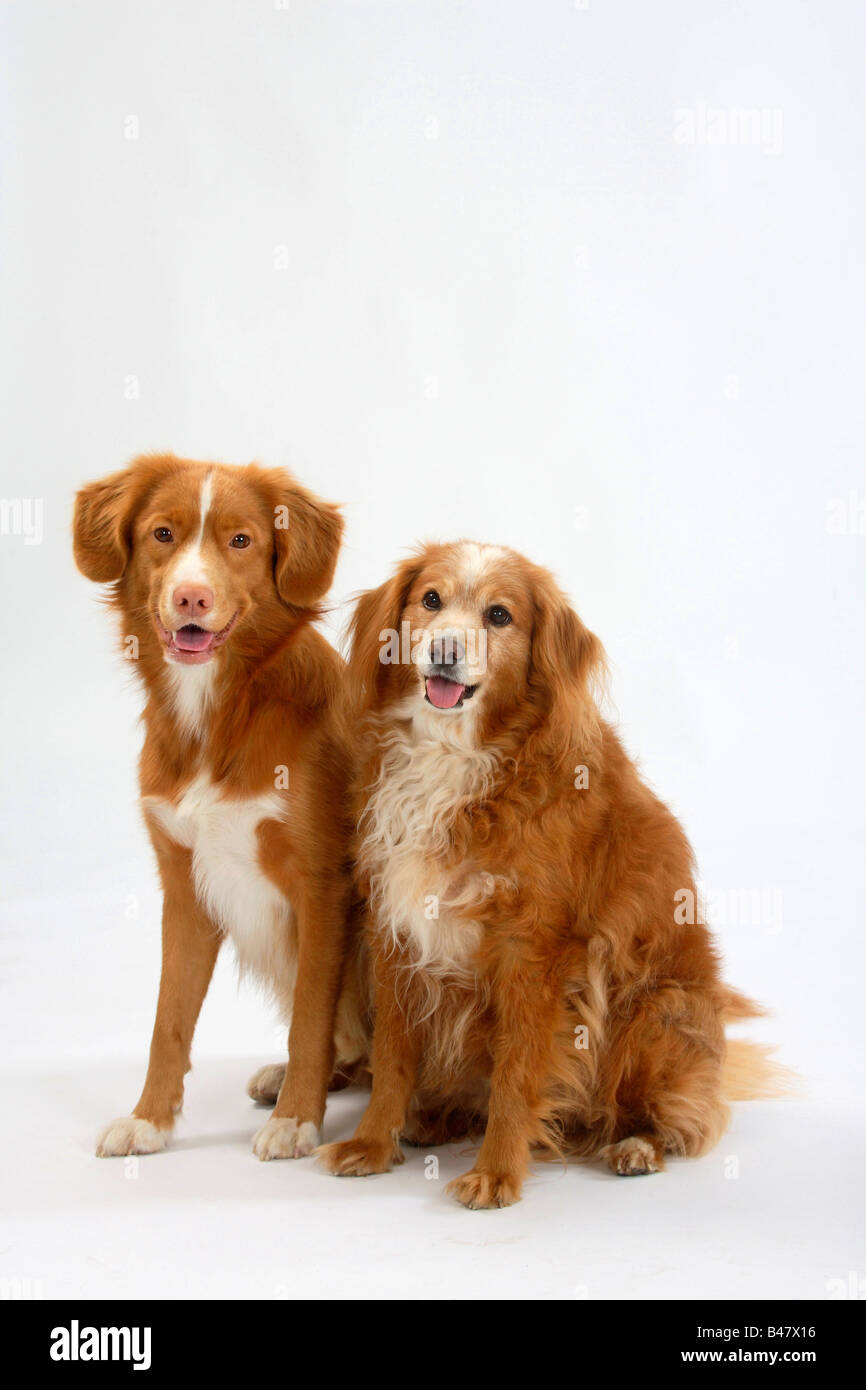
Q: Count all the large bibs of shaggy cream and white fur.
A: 1